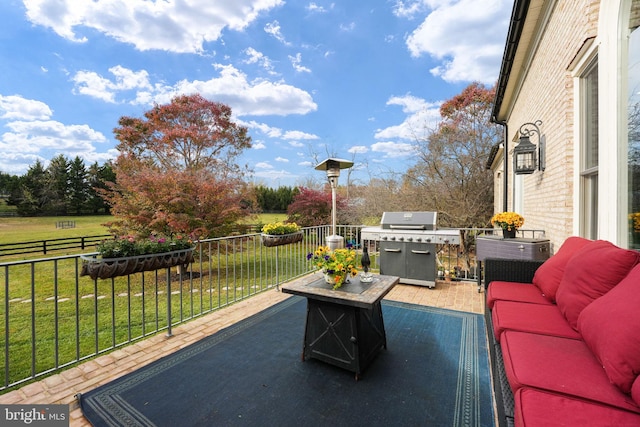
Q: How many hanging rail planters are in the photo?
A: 2